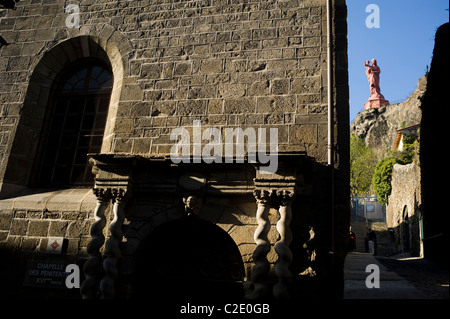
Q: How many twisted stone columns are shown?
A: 4